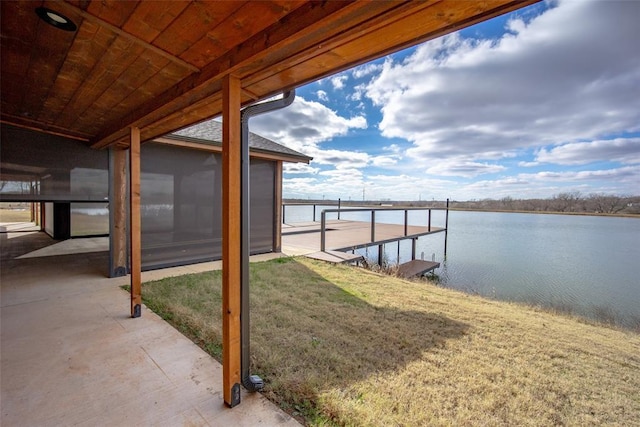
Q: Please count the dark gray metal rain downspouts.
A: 1